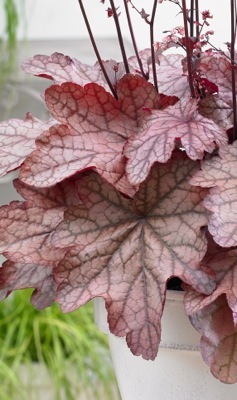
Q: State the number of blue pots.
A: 0